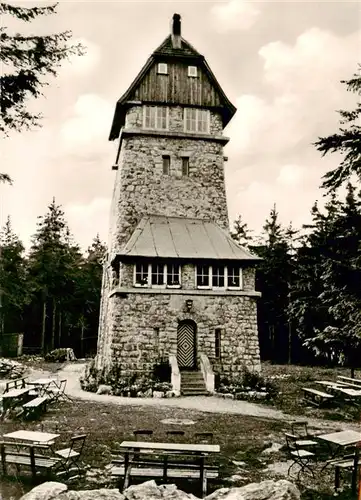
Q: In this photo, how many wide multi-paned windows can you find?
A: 4